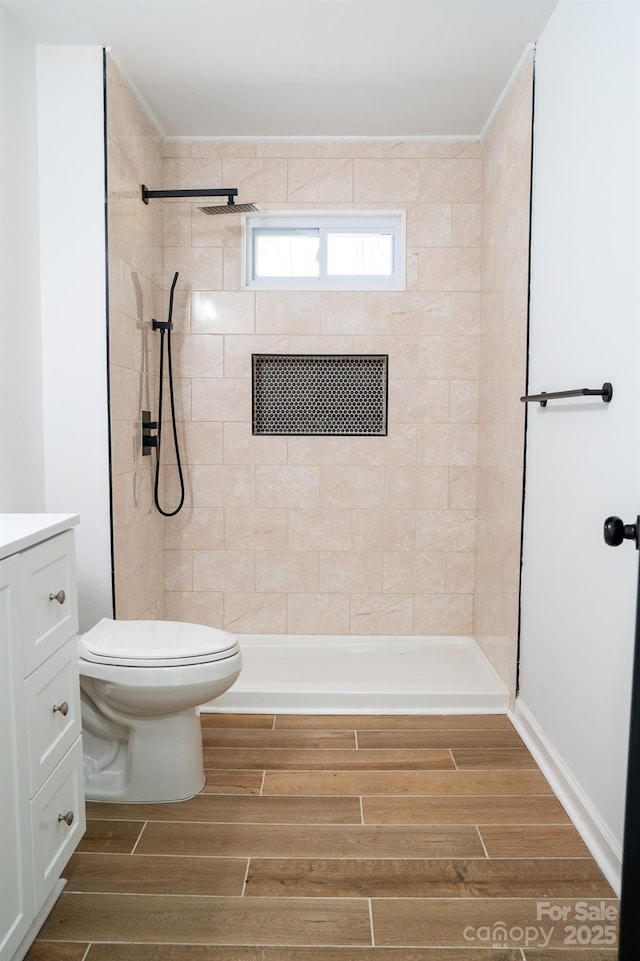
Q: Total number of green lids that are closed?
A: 0